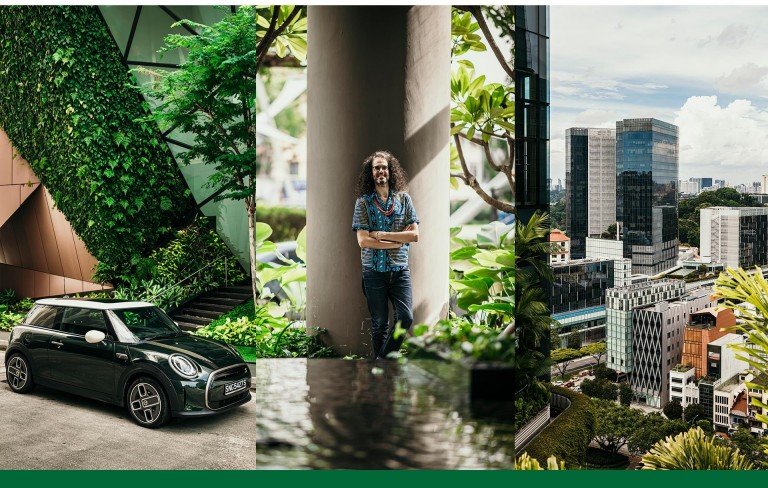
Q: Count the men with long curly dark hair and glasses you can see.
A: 1